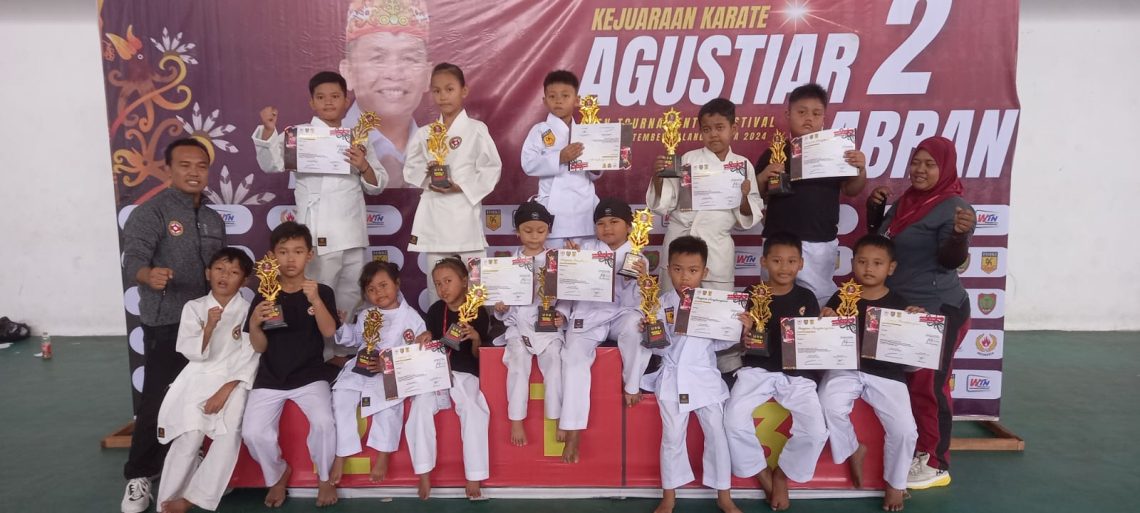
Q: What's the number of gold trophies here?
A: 13